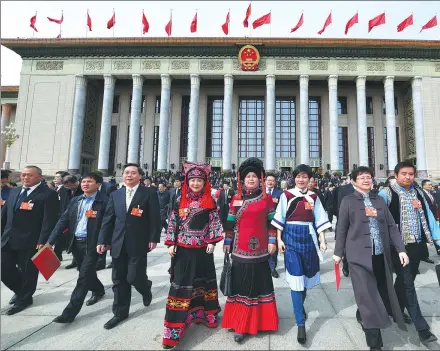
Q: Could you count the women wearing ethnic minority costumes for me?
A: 3